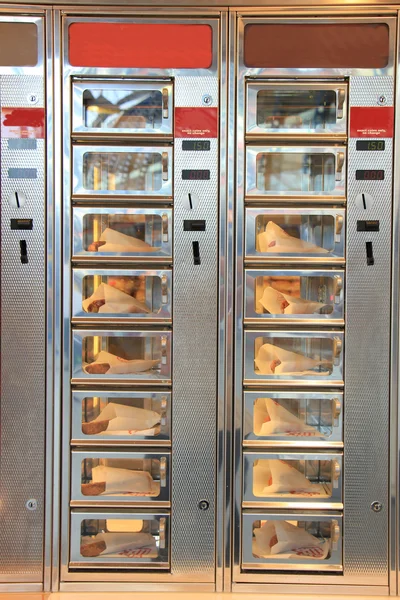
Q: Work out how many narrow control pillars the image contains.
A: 3